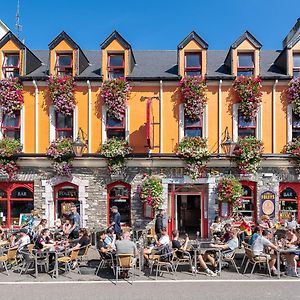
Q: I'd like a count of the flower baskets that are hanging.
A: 14